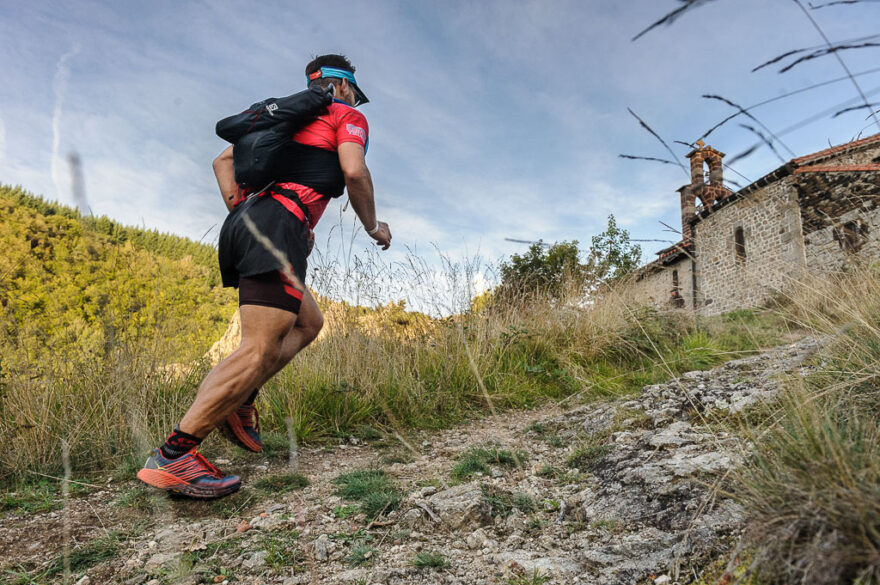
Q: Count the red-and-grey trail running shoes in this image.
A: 2